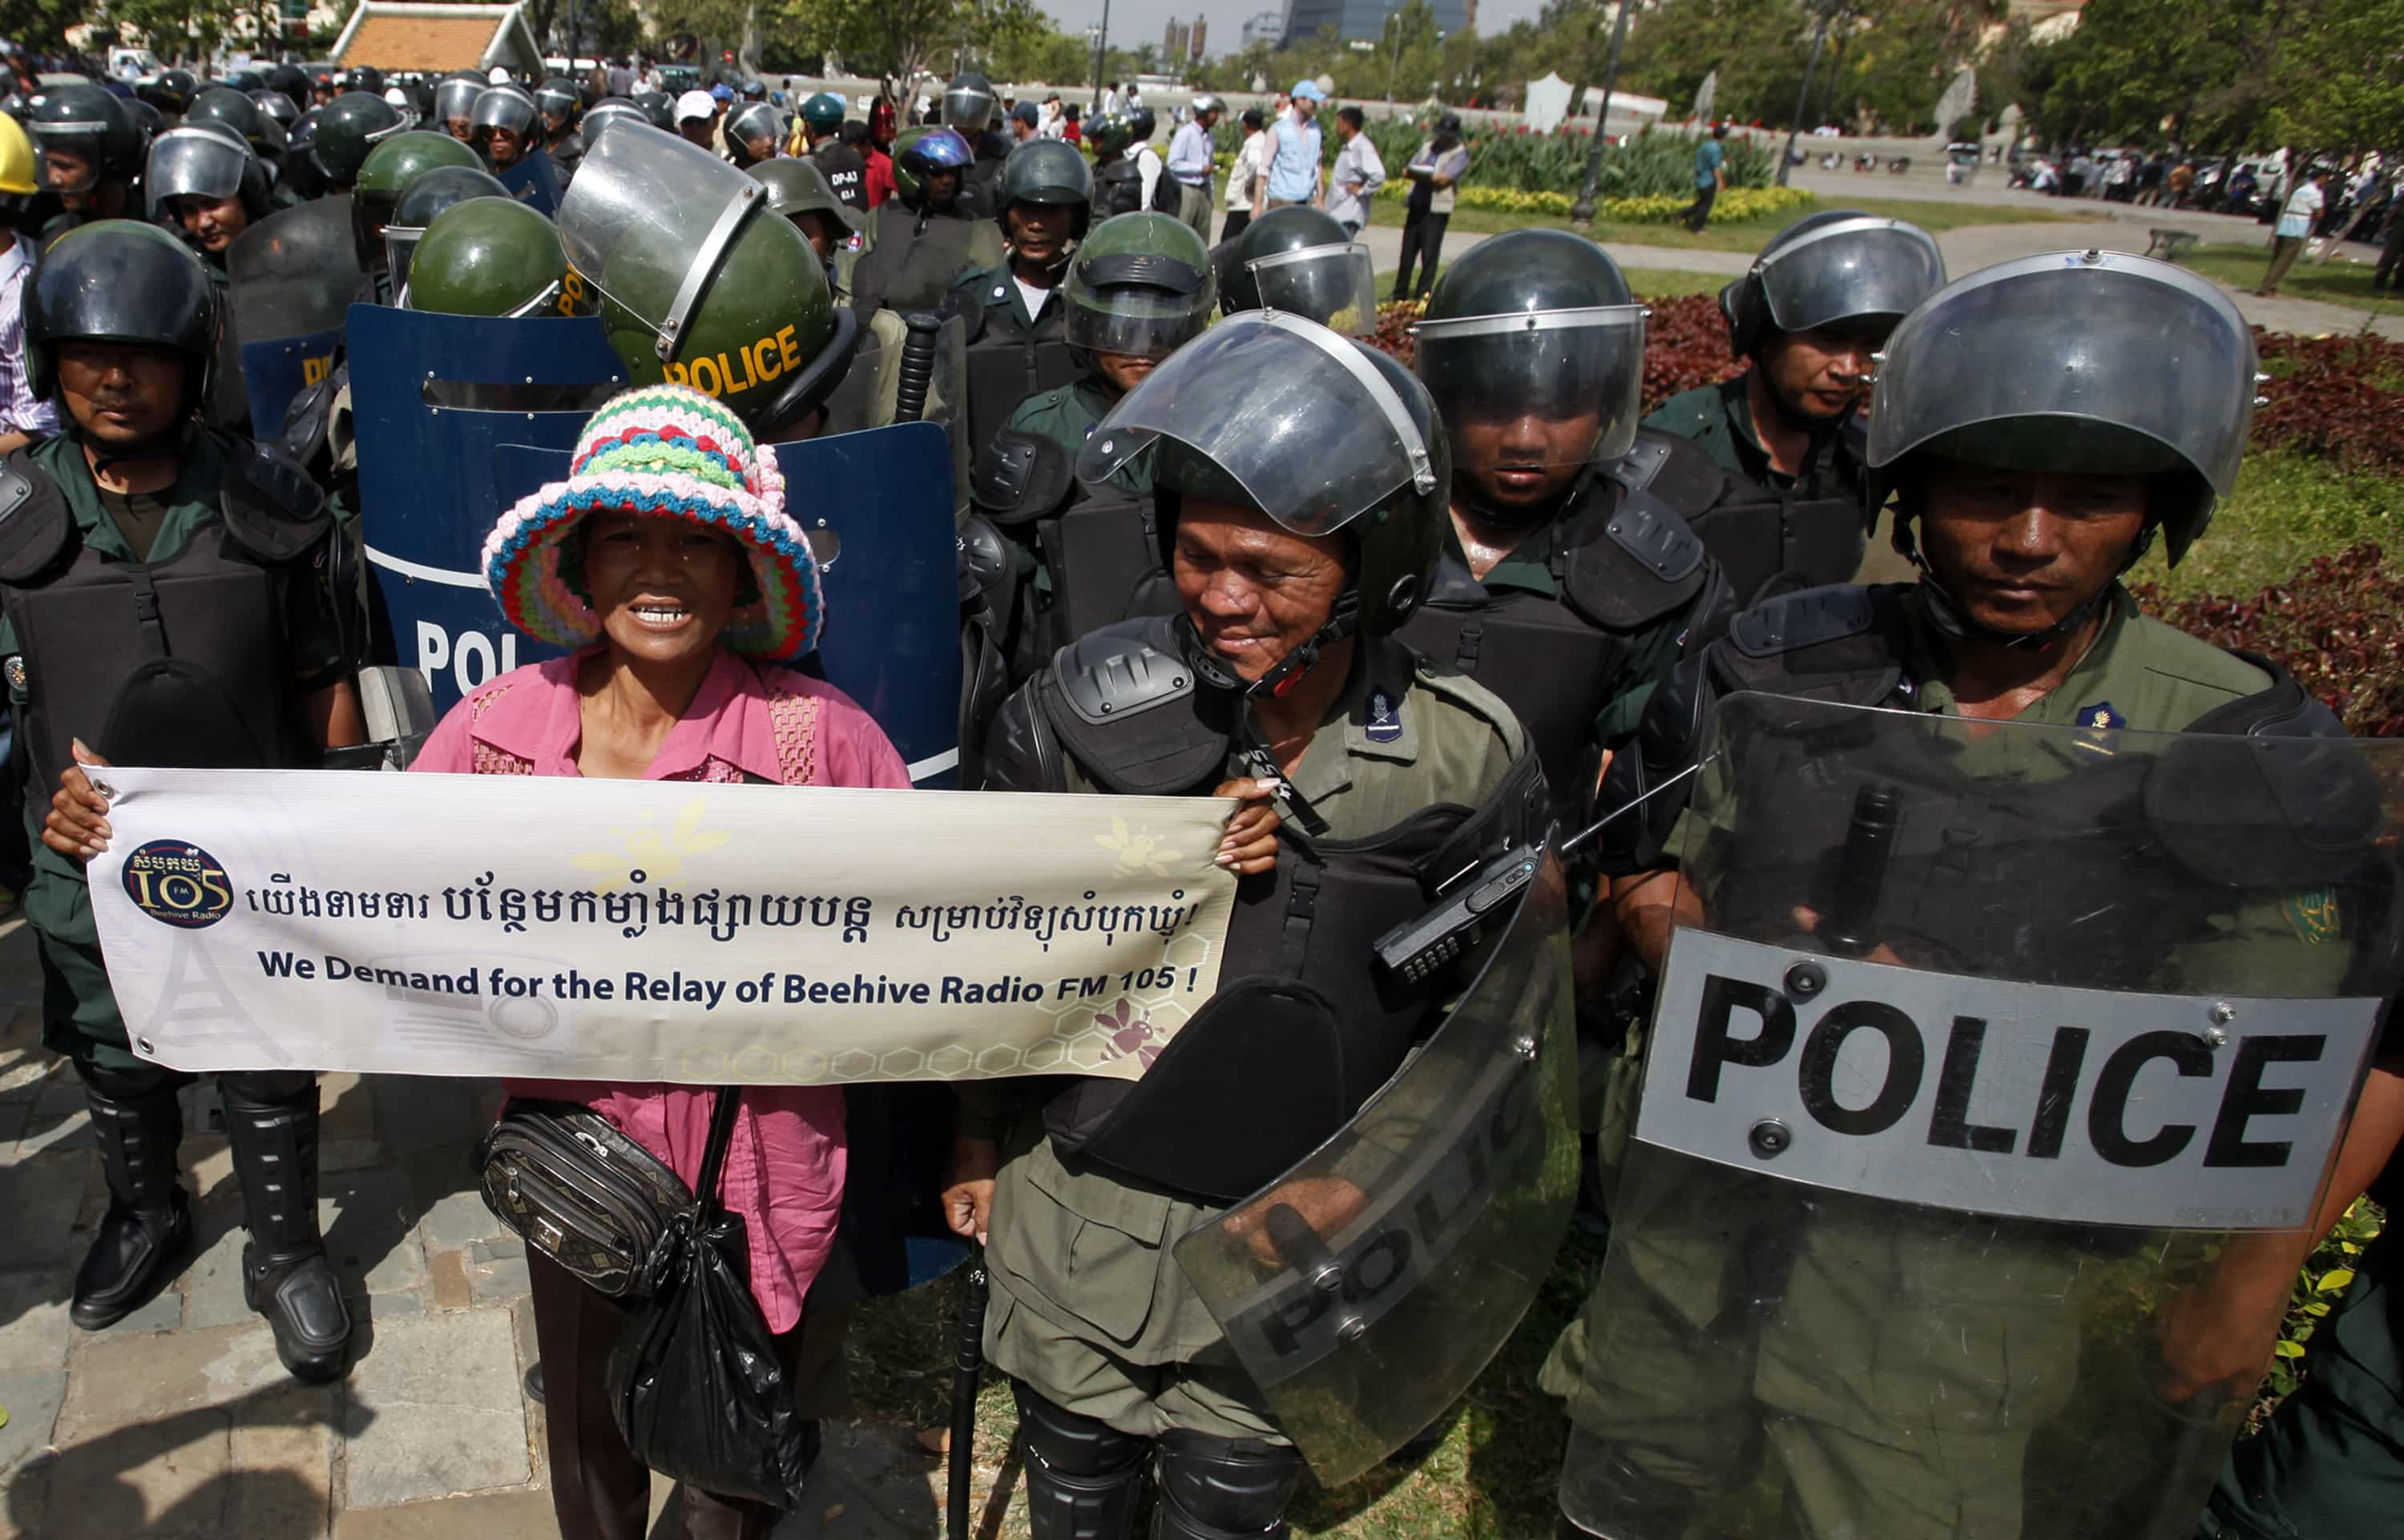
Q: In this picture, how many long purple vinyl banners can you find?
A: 0